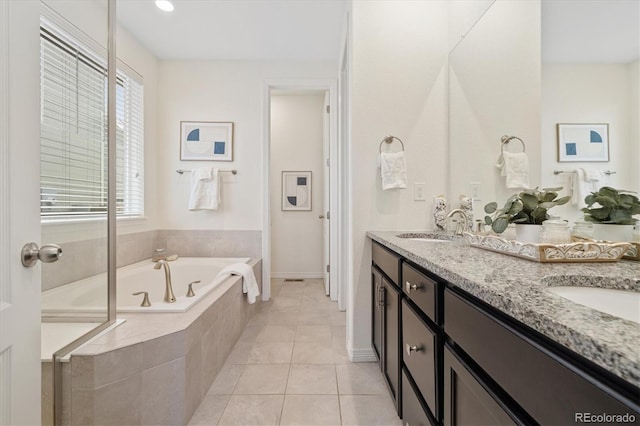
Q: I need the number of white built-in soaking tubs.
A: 1